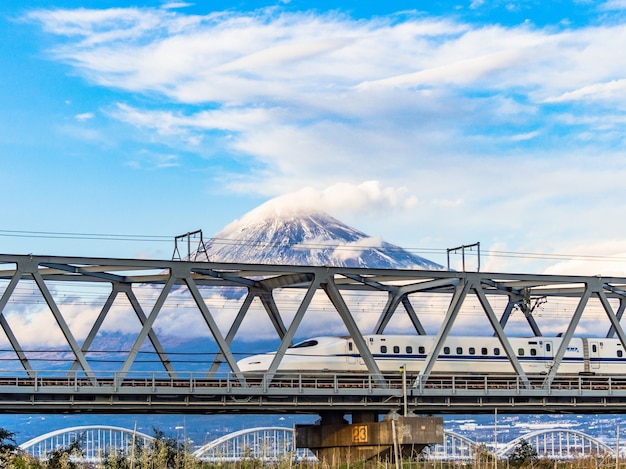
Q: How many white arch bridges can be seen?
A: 4